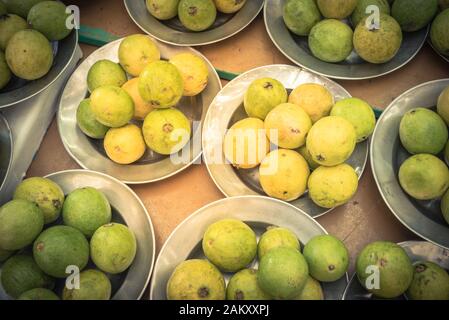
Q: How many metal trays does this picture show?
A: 11